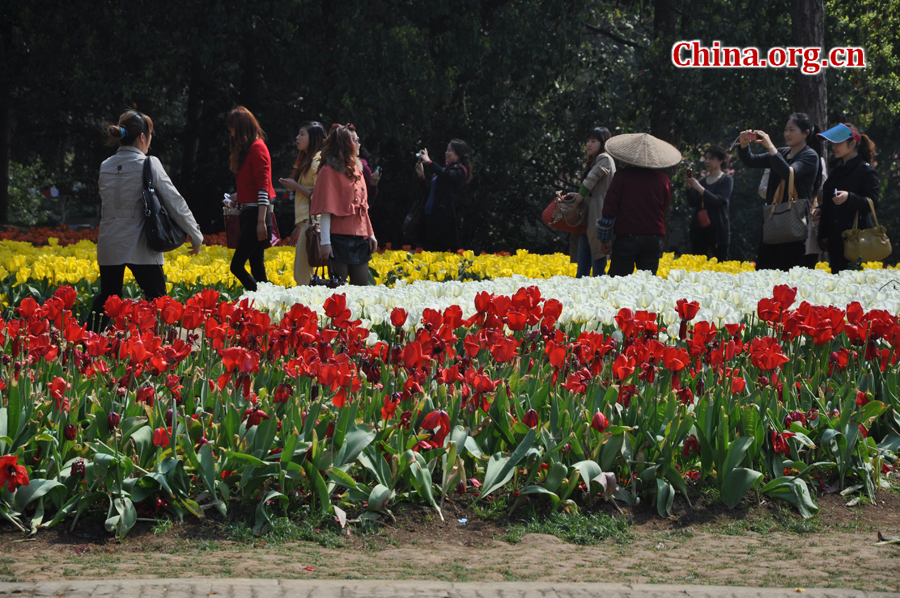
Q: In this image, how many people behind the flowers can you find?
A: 12